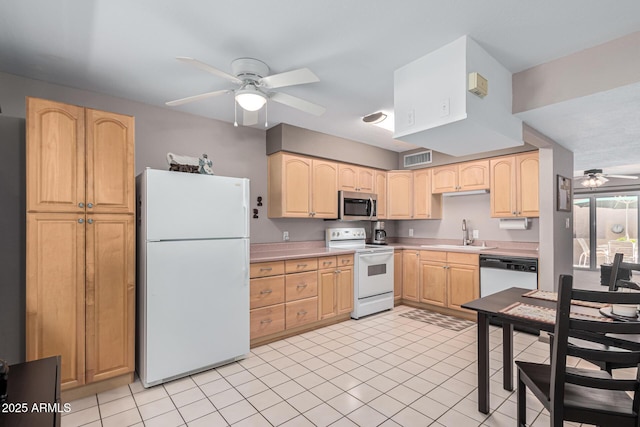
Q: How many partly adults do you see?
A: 0